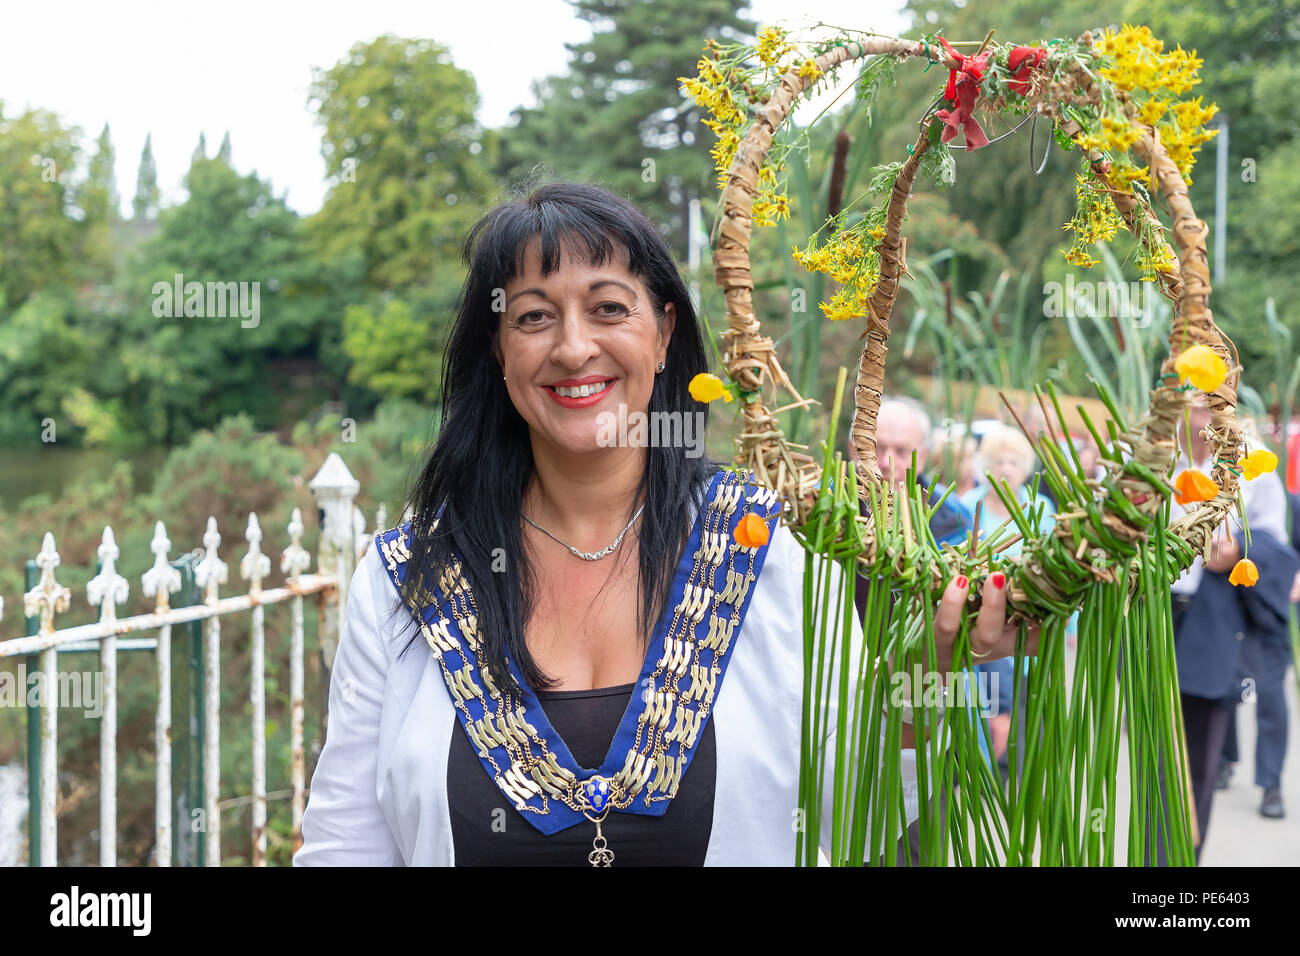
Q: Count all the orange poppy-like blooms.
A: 3